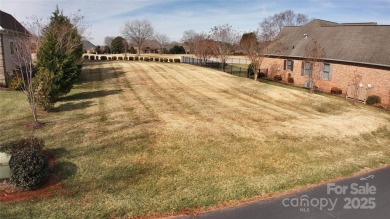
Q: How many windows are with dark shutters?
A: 3